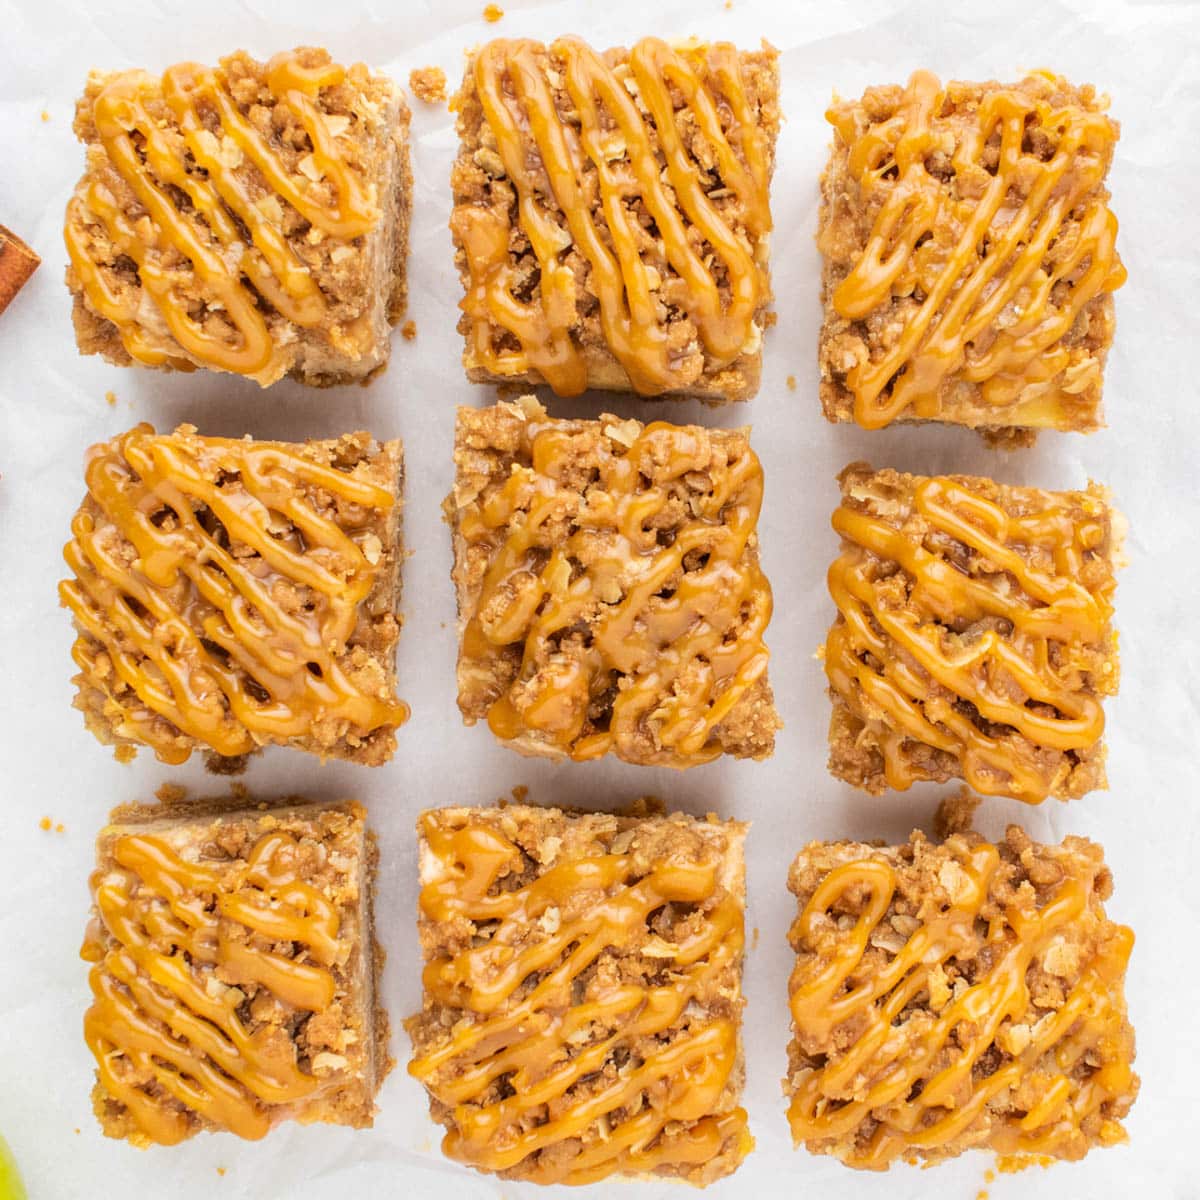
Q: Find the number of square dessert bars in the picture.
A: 9